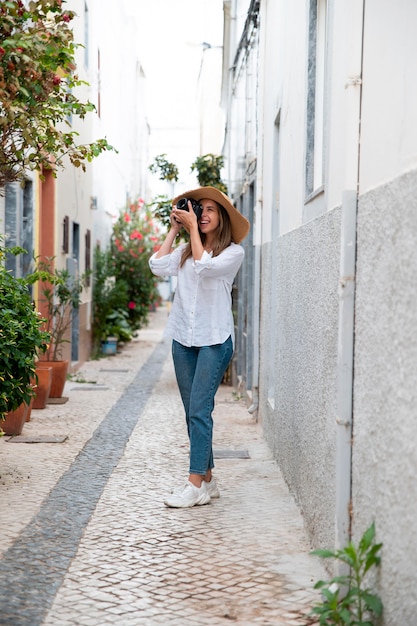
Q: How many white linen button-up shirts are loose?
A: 1